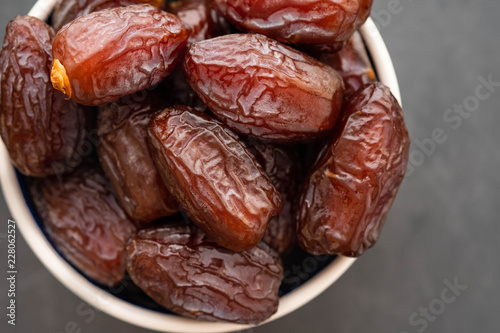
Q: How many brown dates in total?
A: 13